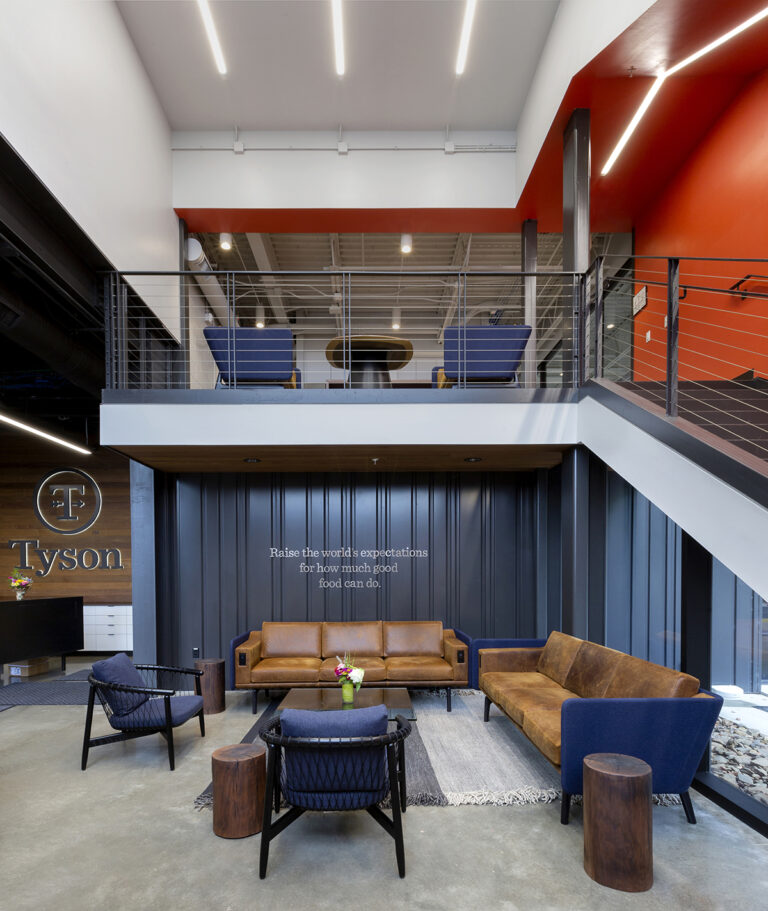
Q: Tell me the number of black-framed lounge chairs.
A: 2